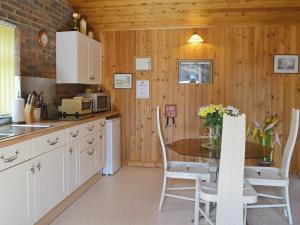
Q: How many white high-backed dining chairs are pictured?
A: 3